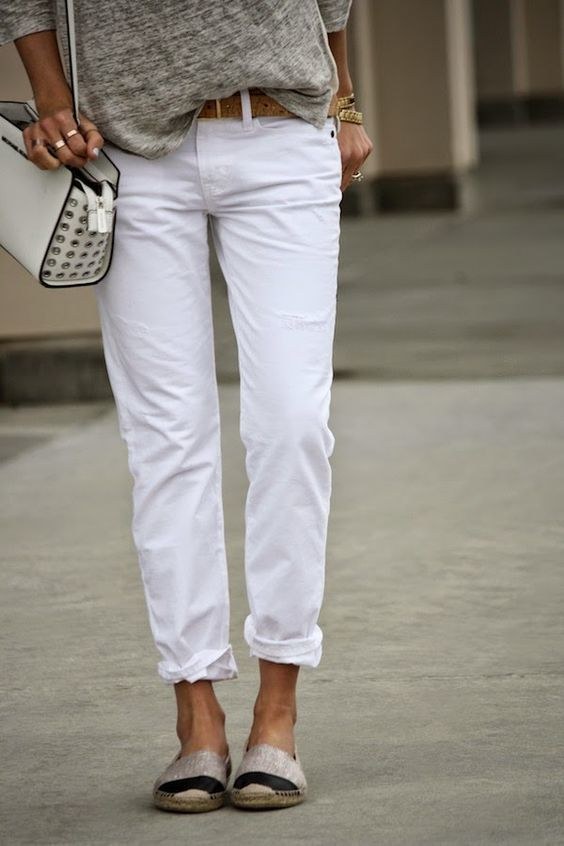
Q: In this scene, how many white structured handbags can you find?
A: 1